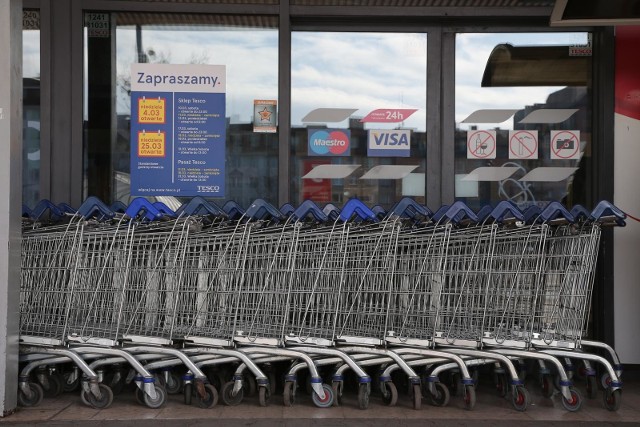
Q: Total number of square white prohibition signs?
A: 3